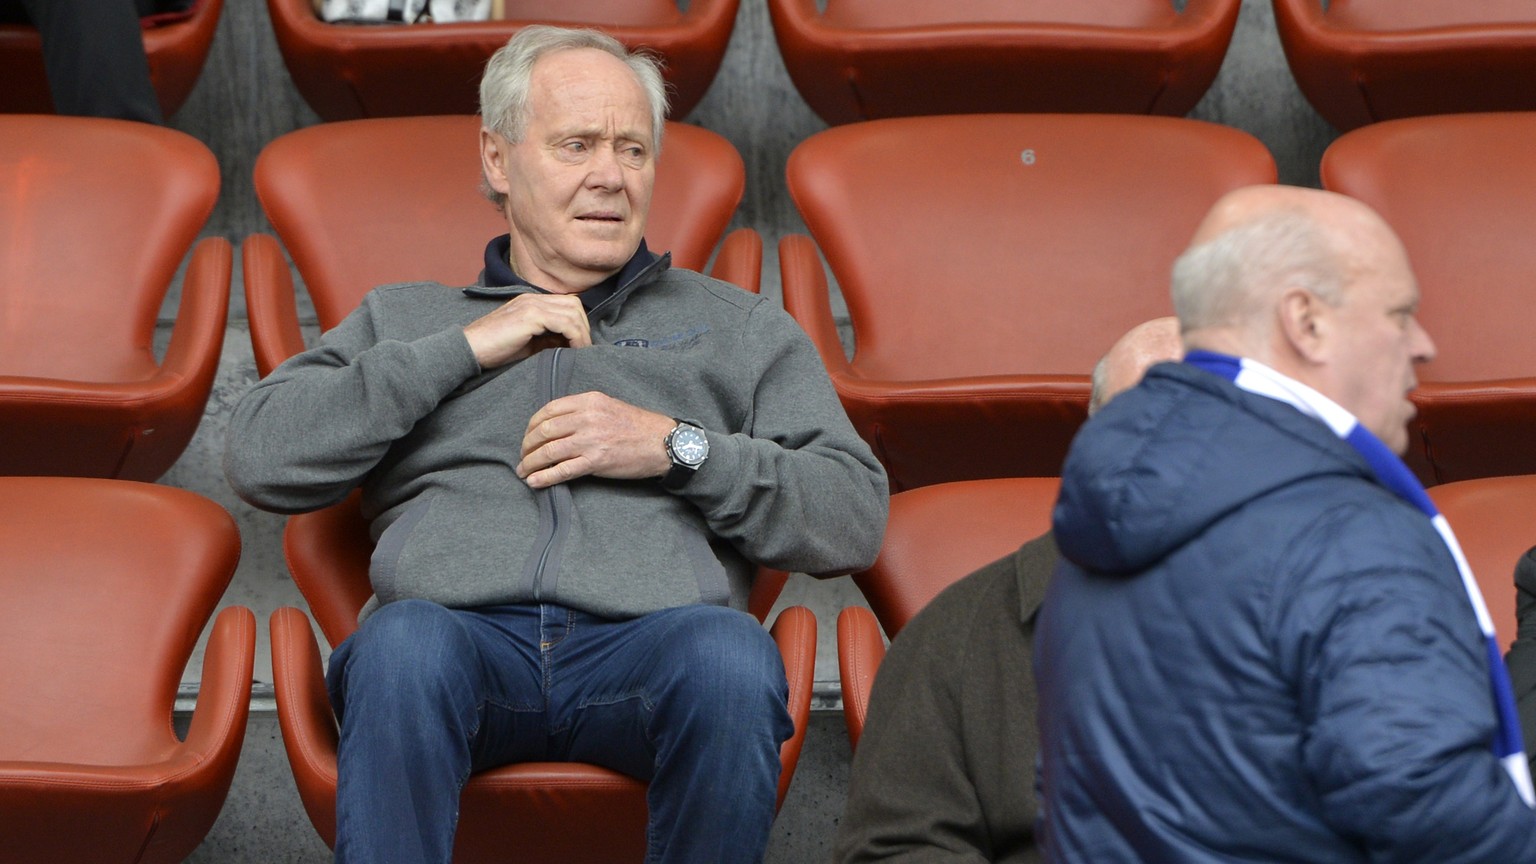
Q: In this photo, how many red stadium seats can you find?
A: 12